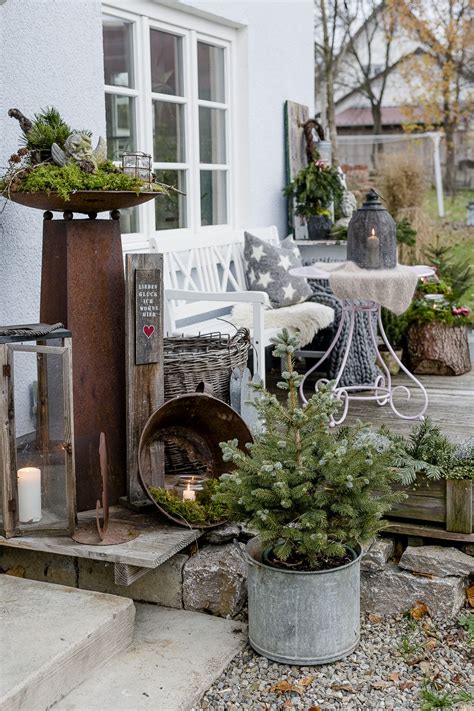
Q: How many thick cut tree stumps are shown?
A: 1